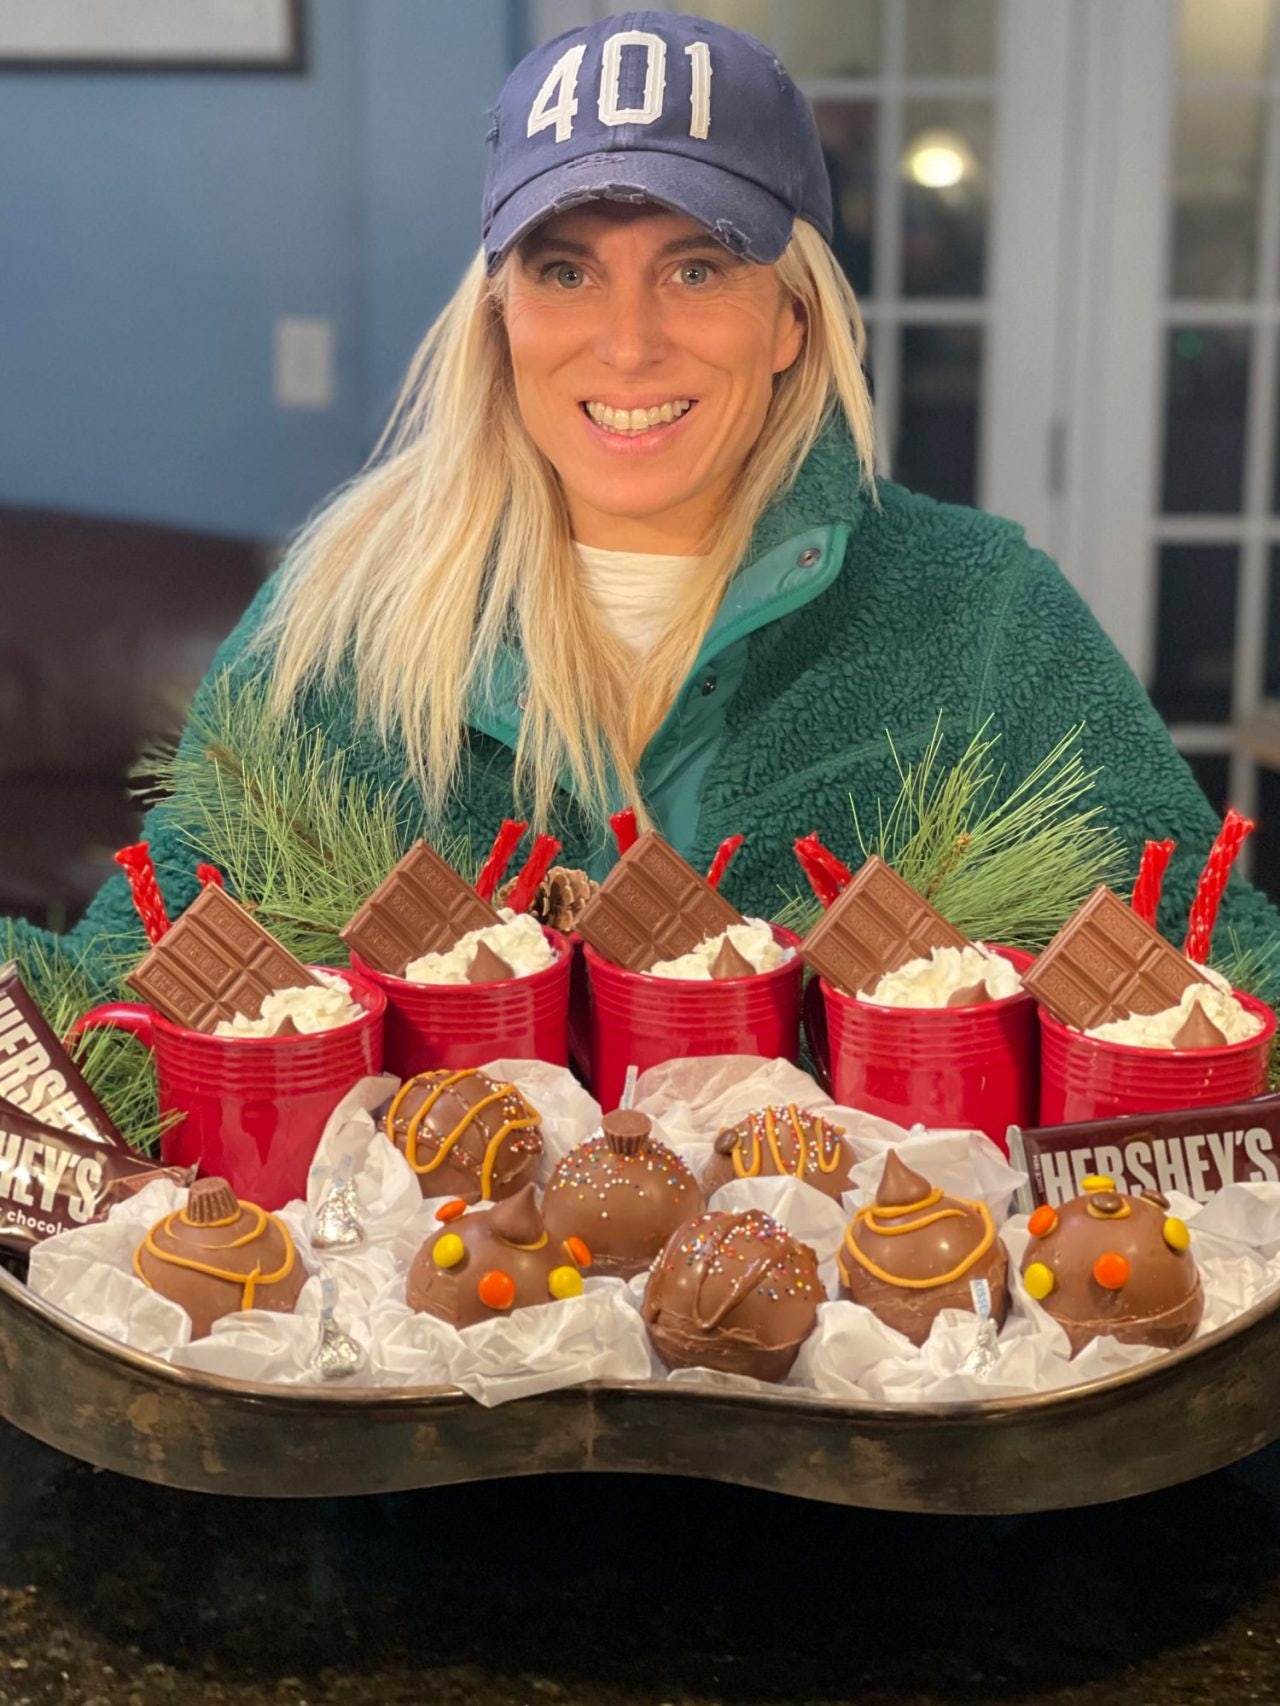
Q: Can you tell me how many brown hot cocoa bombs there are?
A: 8